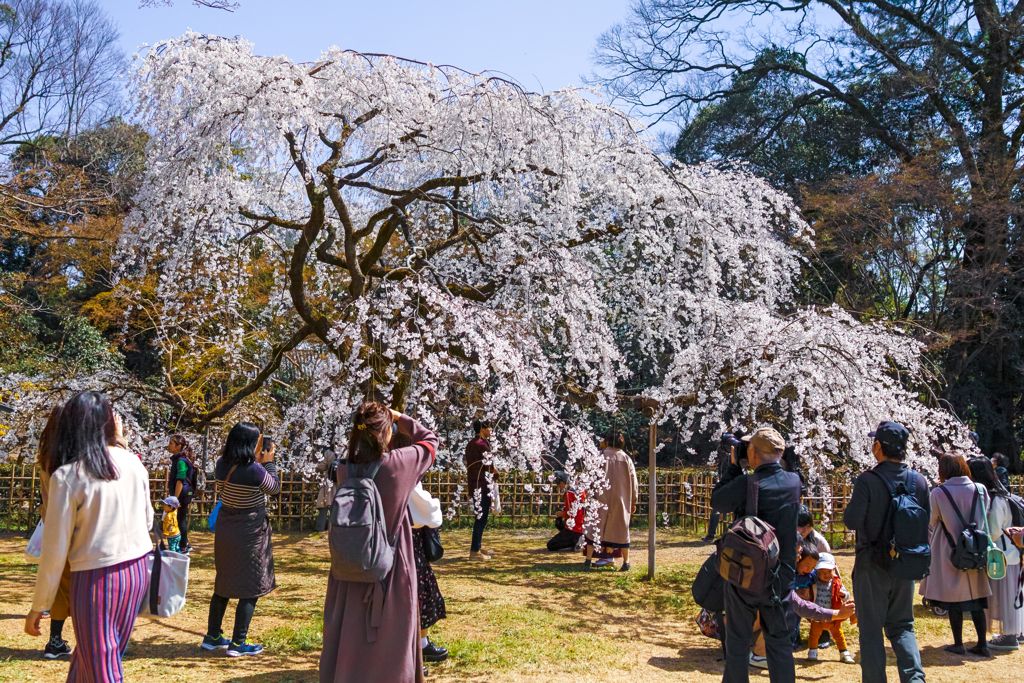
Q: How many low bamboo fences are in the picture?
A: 1